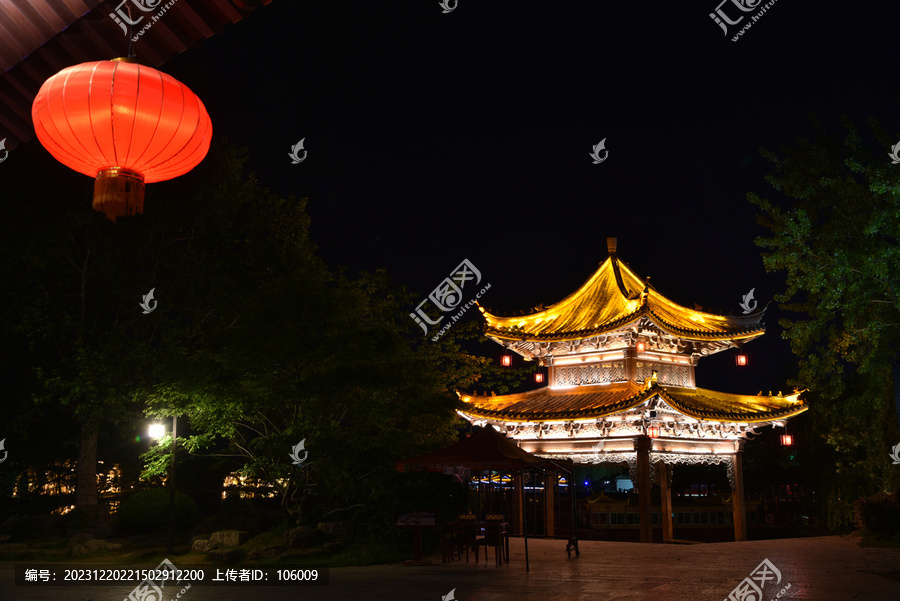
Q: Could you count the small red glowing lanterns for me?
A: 6